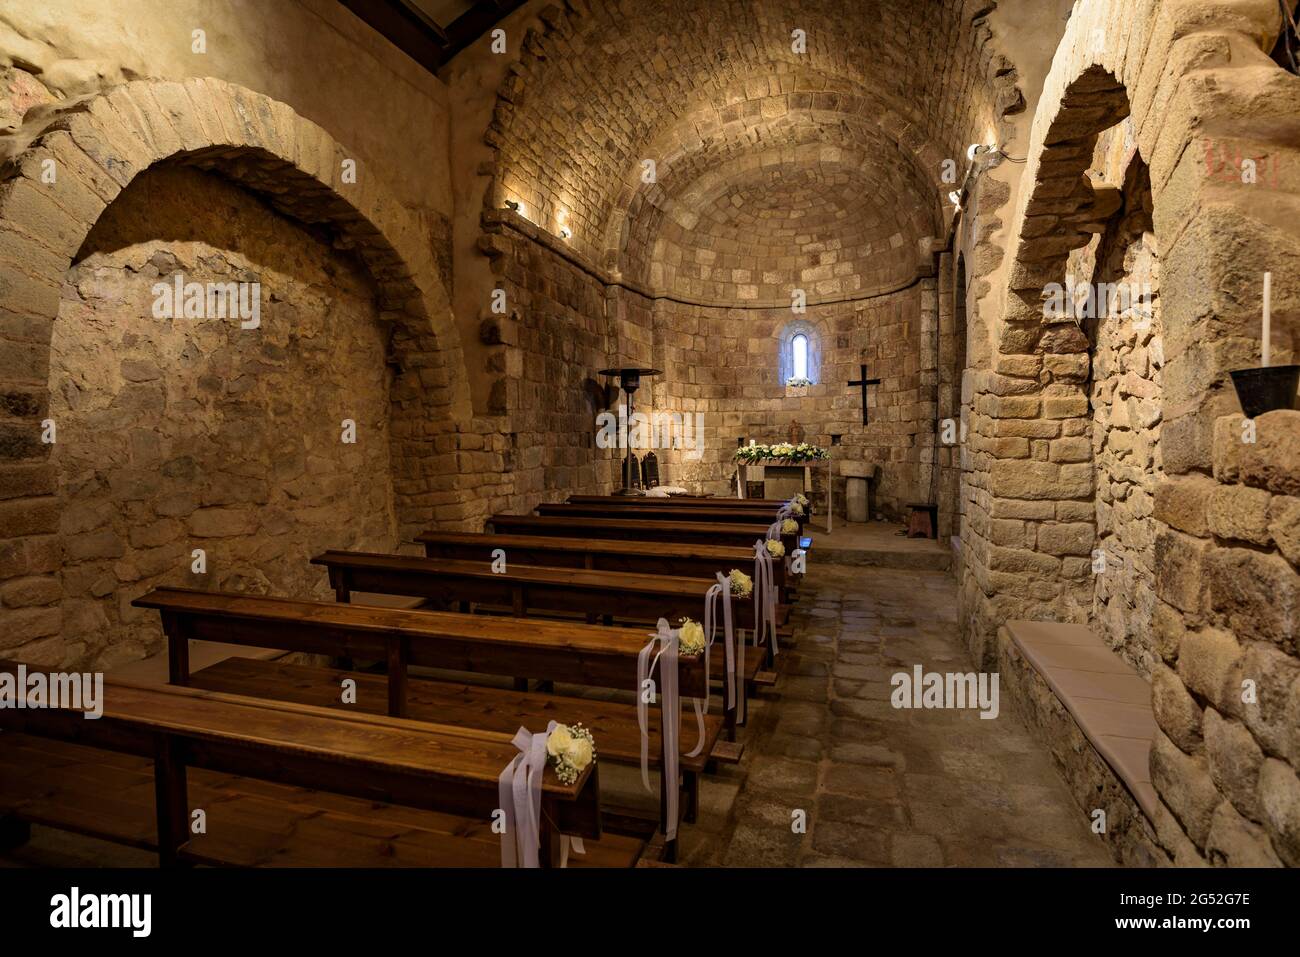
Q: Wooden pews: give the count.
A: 7